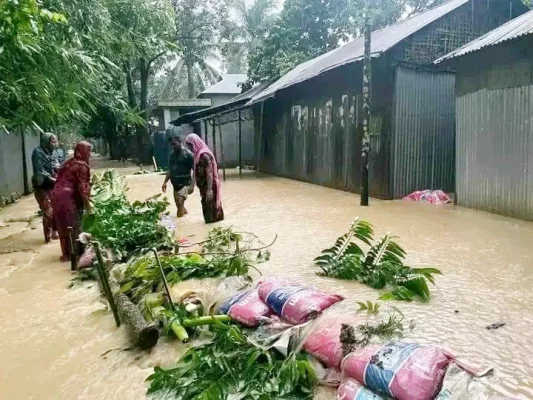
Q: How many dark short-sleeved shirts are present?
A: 1